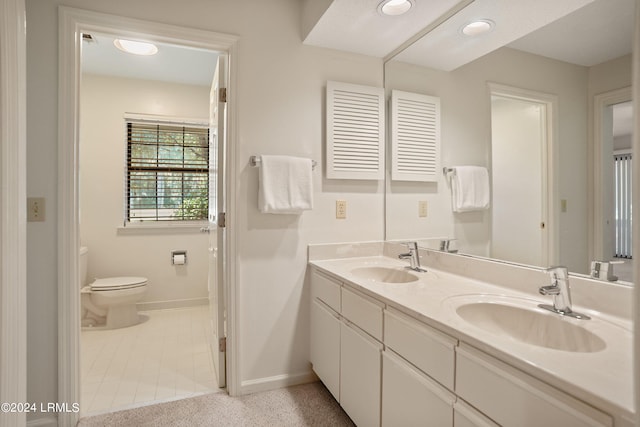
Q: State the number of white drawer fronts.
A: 4